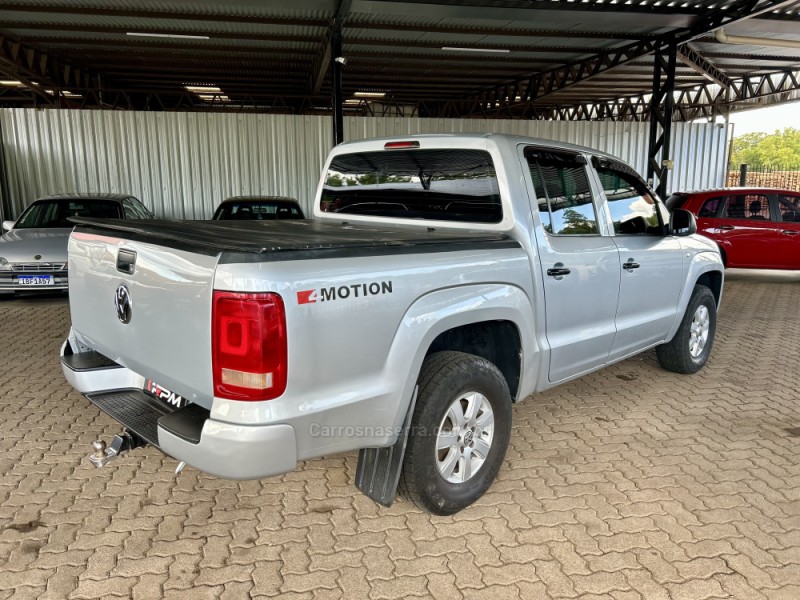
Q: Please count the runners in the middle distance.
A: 0